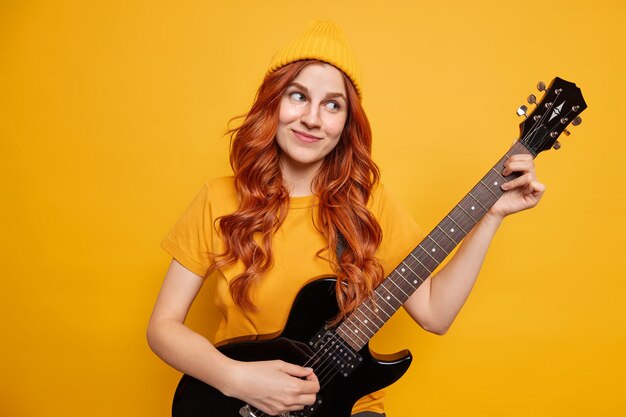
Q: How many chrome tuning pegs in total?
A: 6